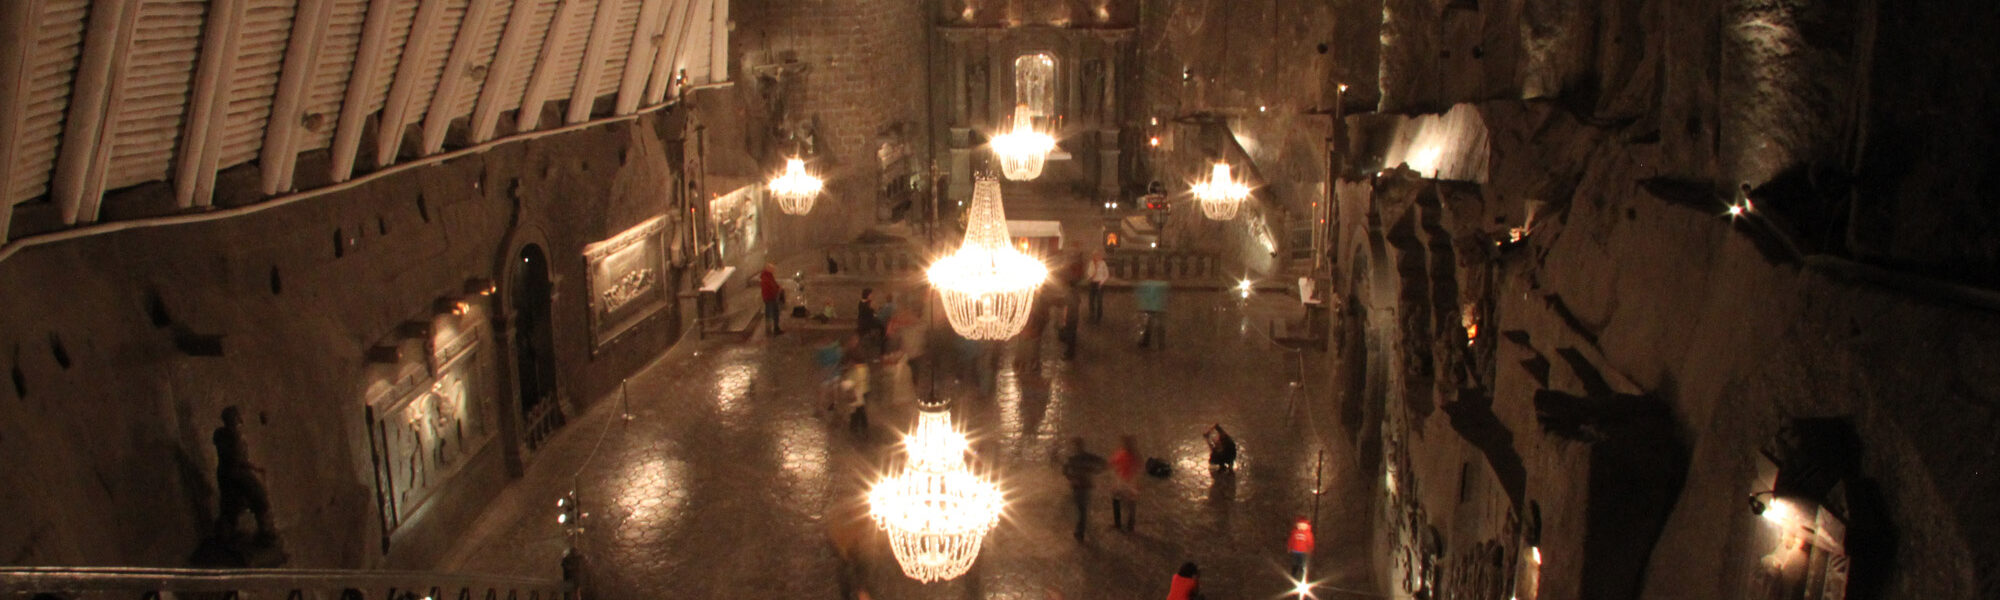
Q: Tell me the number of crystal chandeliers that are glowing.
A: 5